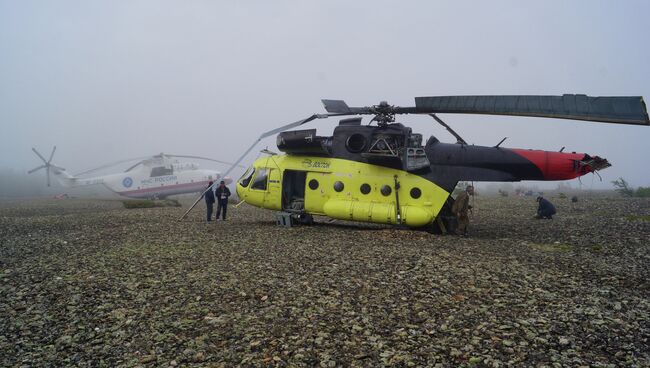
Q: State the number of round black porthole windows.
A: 5